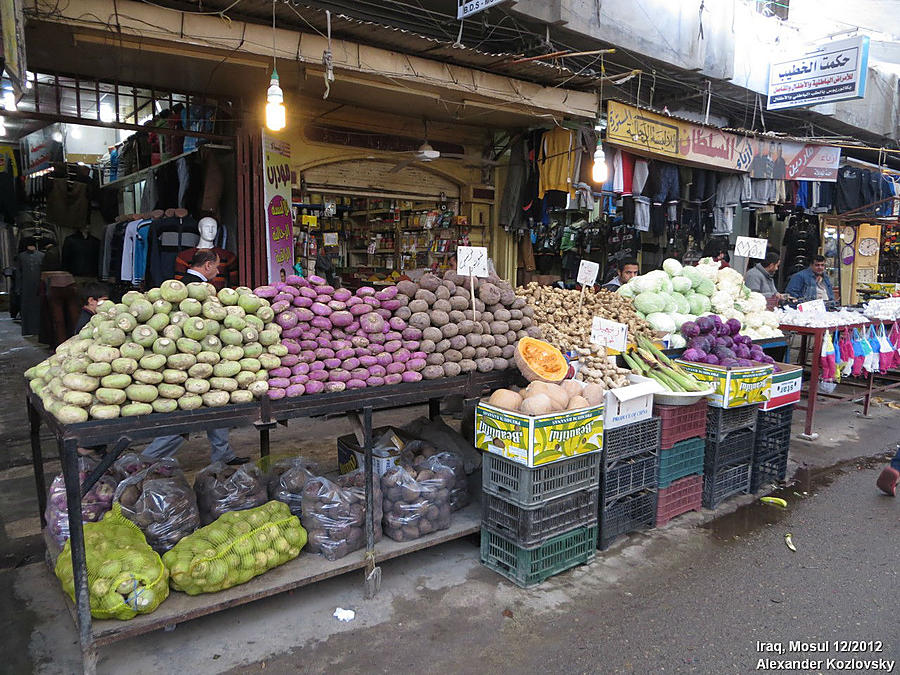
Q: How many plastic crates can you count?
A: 15